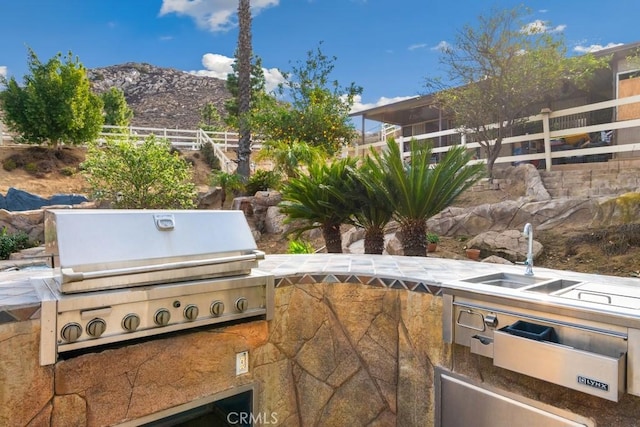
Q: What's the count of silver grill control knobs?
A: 7